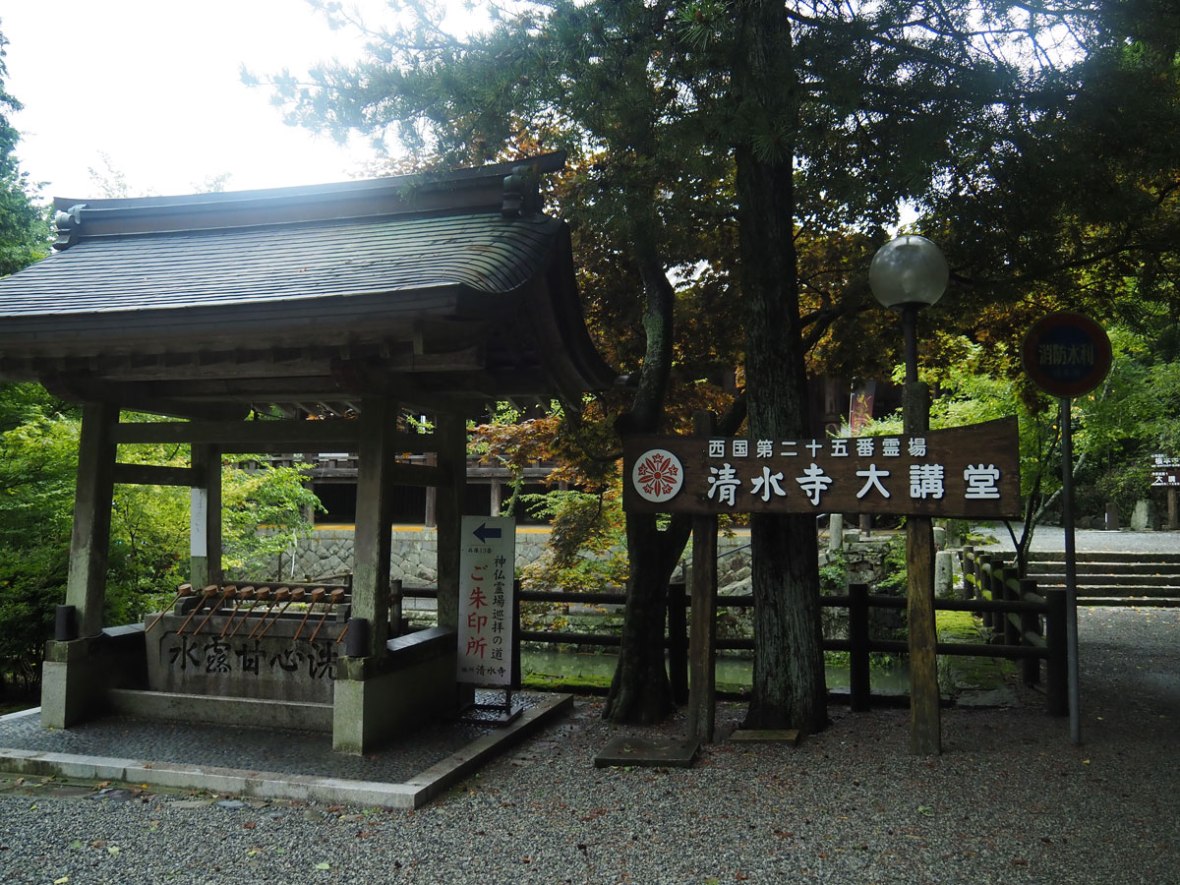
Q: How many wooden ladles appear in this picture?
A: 10